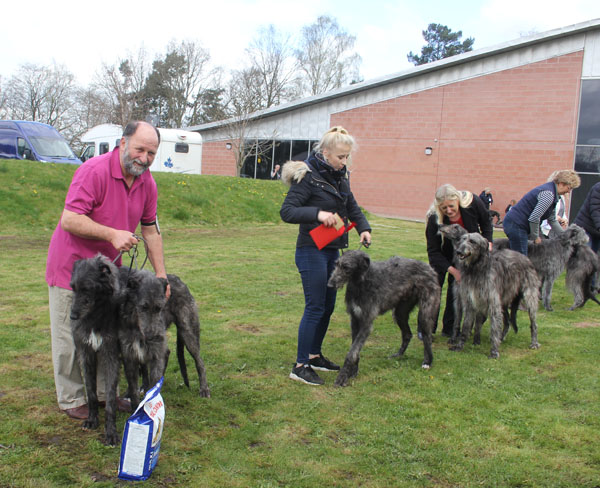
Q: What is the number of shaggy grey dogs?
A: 7